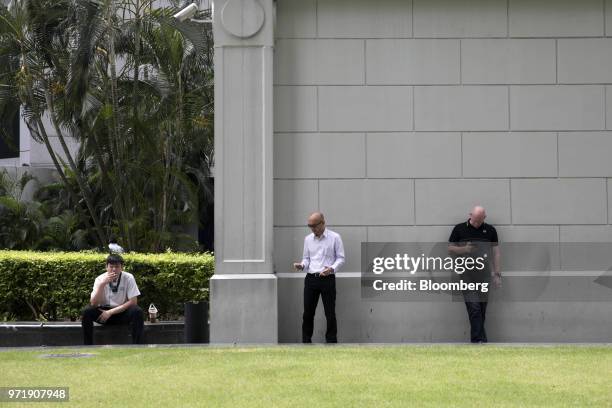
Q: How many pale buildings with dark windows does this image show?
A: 1